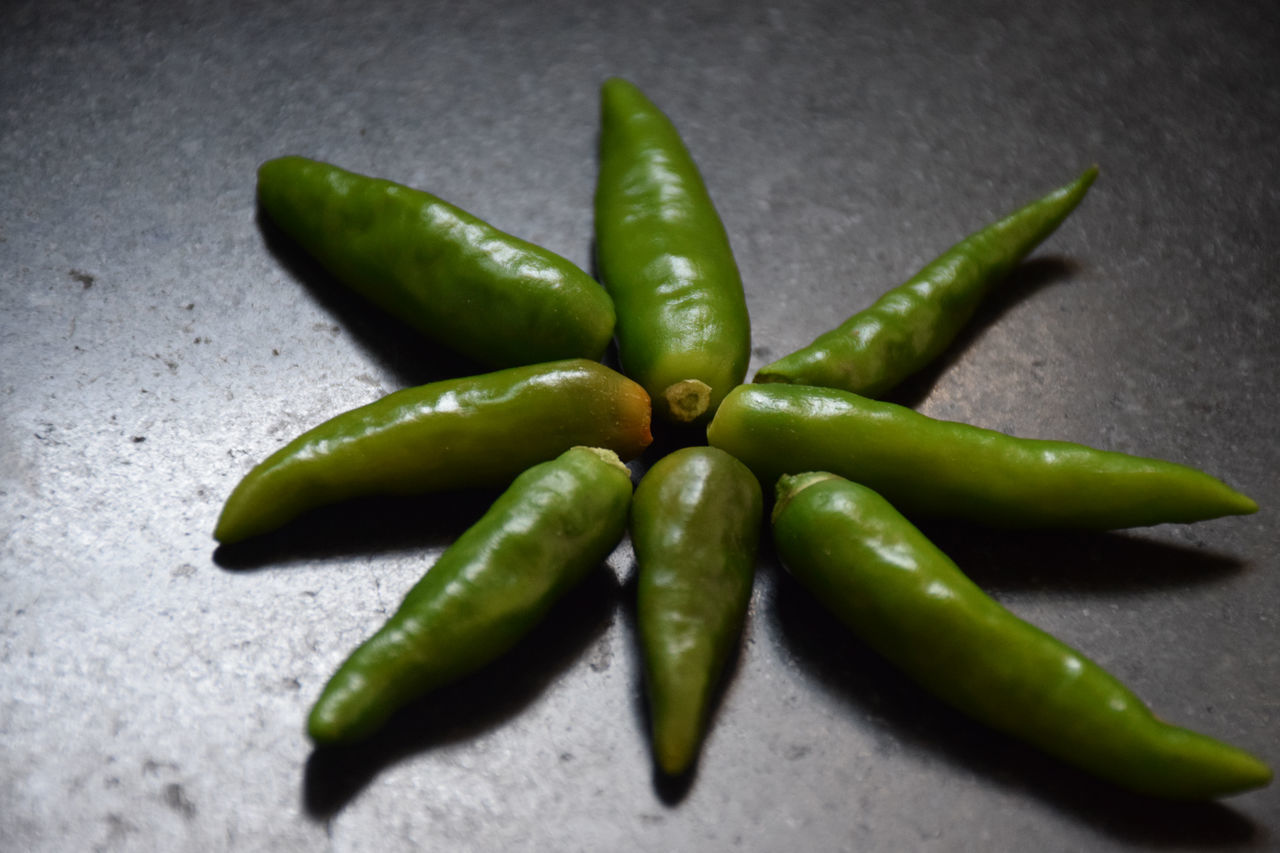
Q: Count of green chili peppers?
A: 8